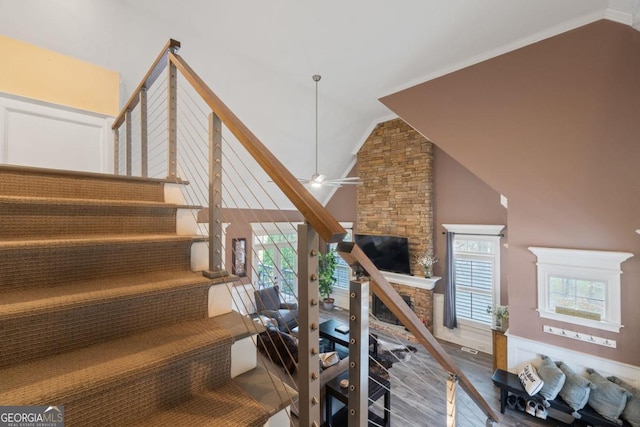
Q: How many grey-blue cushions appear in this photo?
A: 4